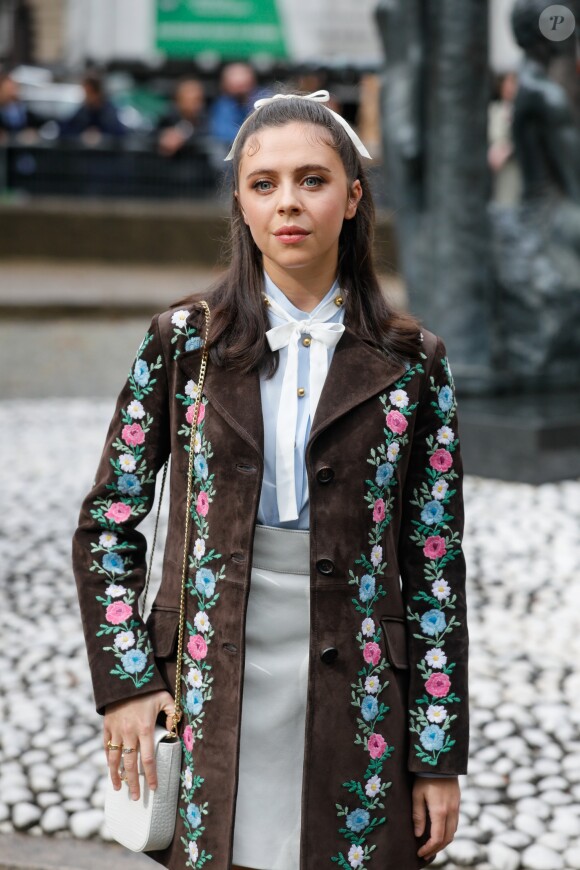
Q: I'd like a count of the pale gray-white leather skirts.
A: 1